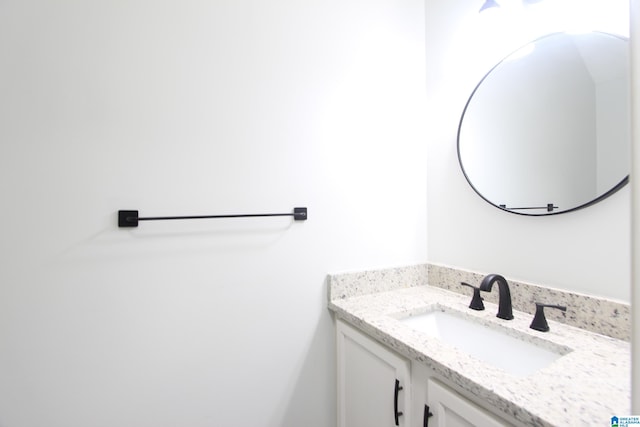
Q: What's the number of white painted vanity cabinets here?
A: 2